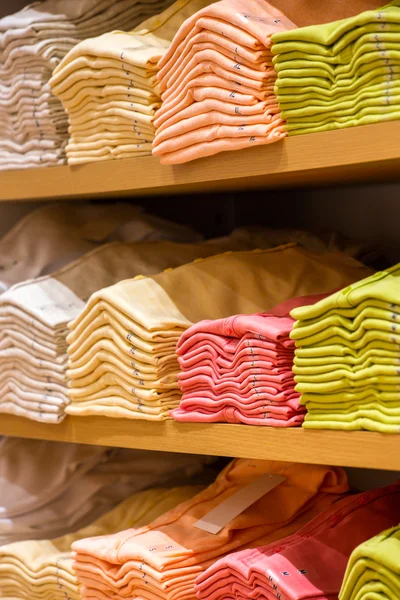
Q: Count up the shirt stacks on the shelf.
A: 12